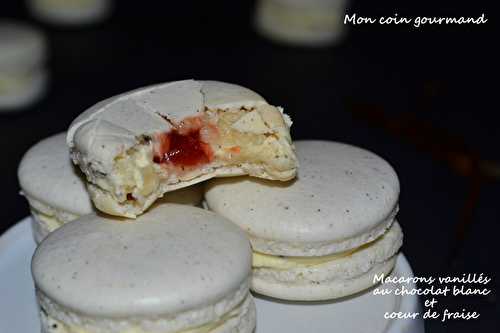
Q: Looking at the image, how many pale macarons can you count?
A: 7